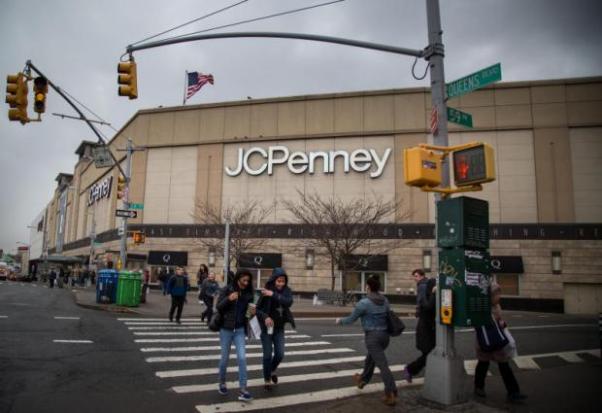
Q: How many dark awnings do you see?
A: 4